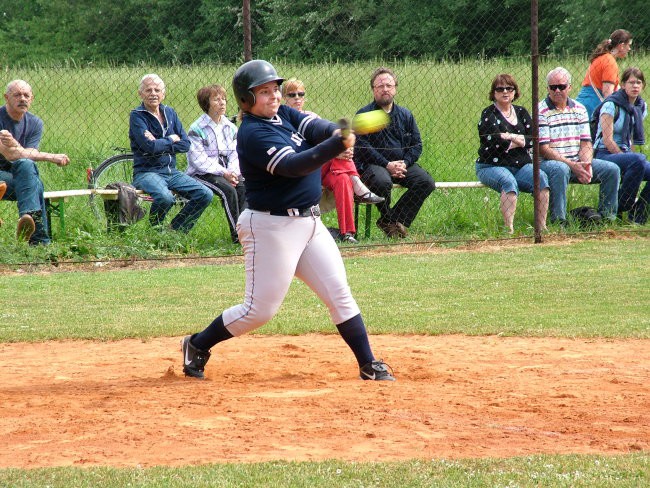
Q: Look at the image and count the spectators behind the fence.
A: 9